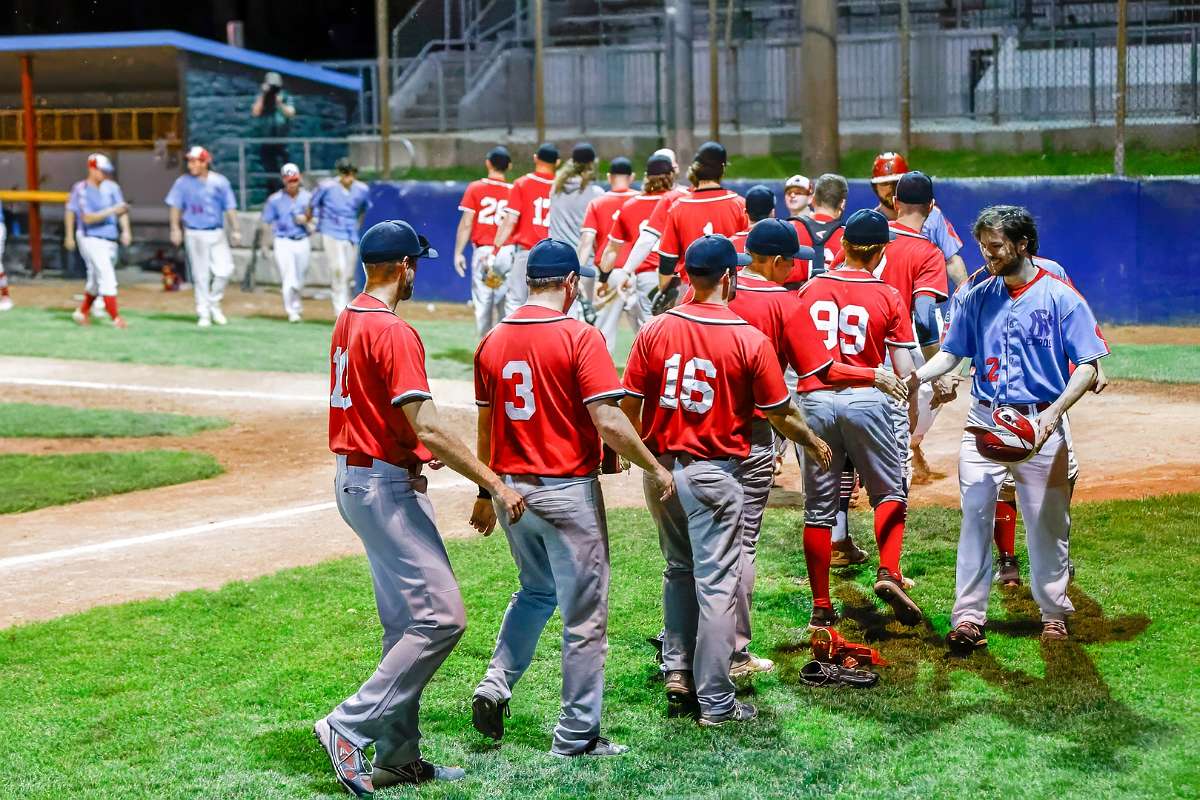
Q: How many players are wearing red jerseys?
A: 14